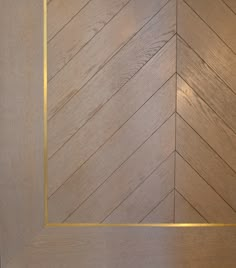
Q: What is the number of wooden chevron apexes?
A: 5